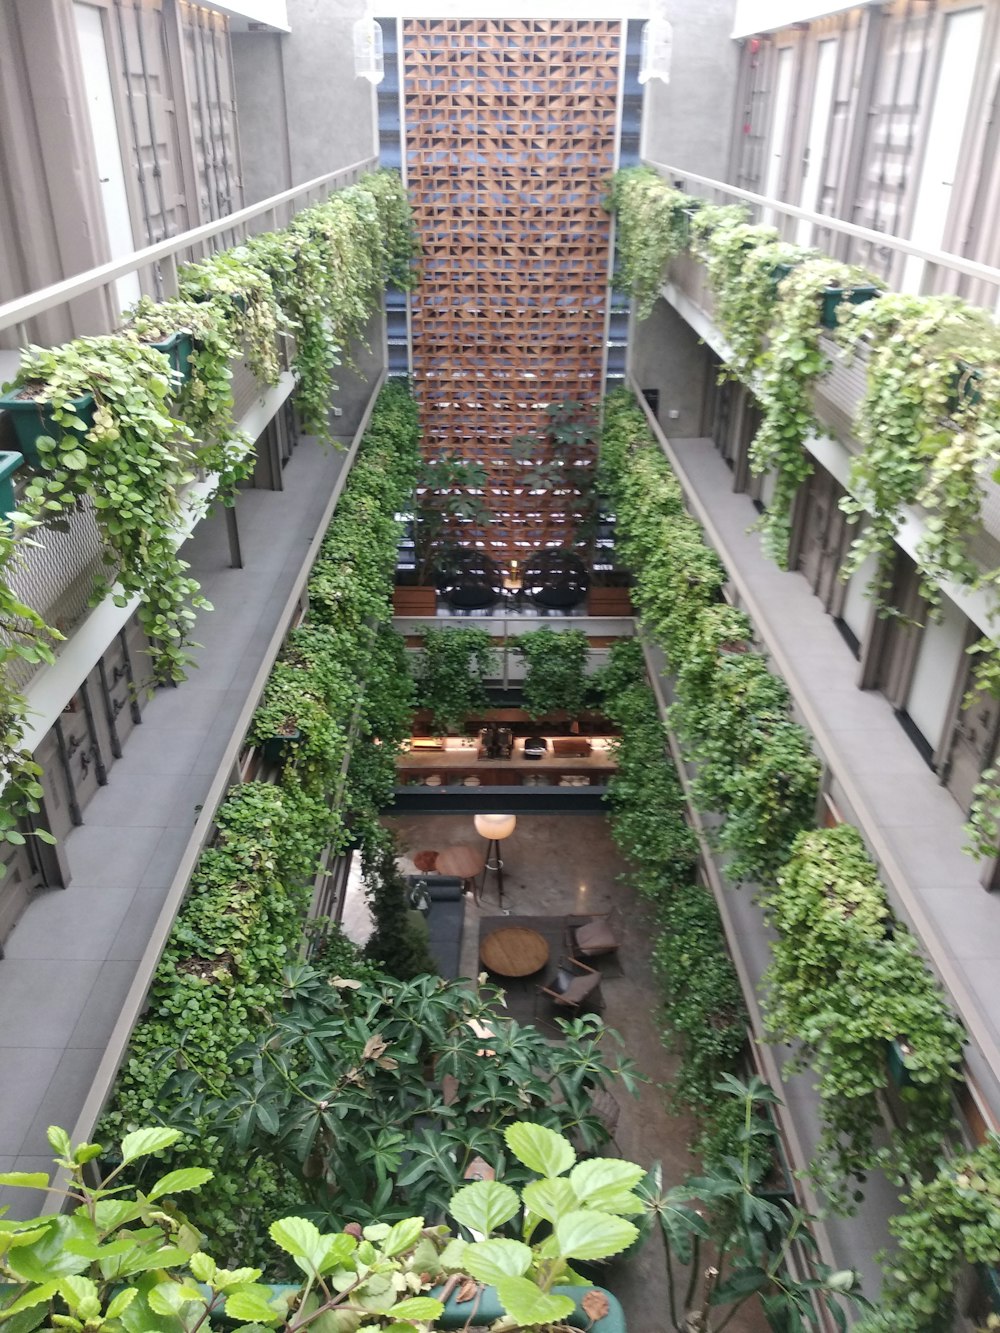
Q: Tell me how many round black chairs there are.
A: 2